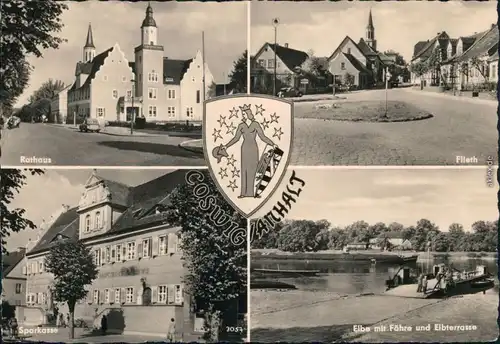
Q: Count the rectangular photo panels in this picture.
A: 4